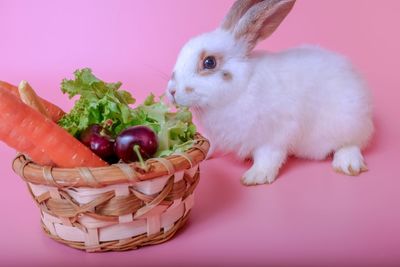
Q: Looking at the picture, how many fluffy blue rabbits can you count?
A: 0